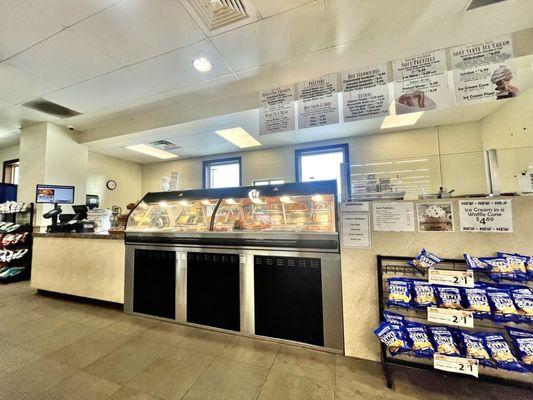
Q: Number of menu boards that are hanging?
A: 5